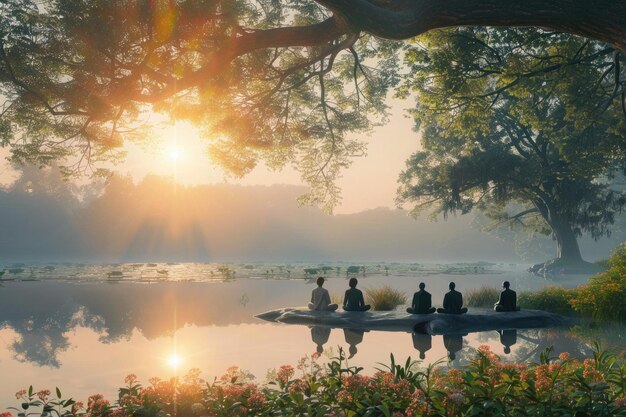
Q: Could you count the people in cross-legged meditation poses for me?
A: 5